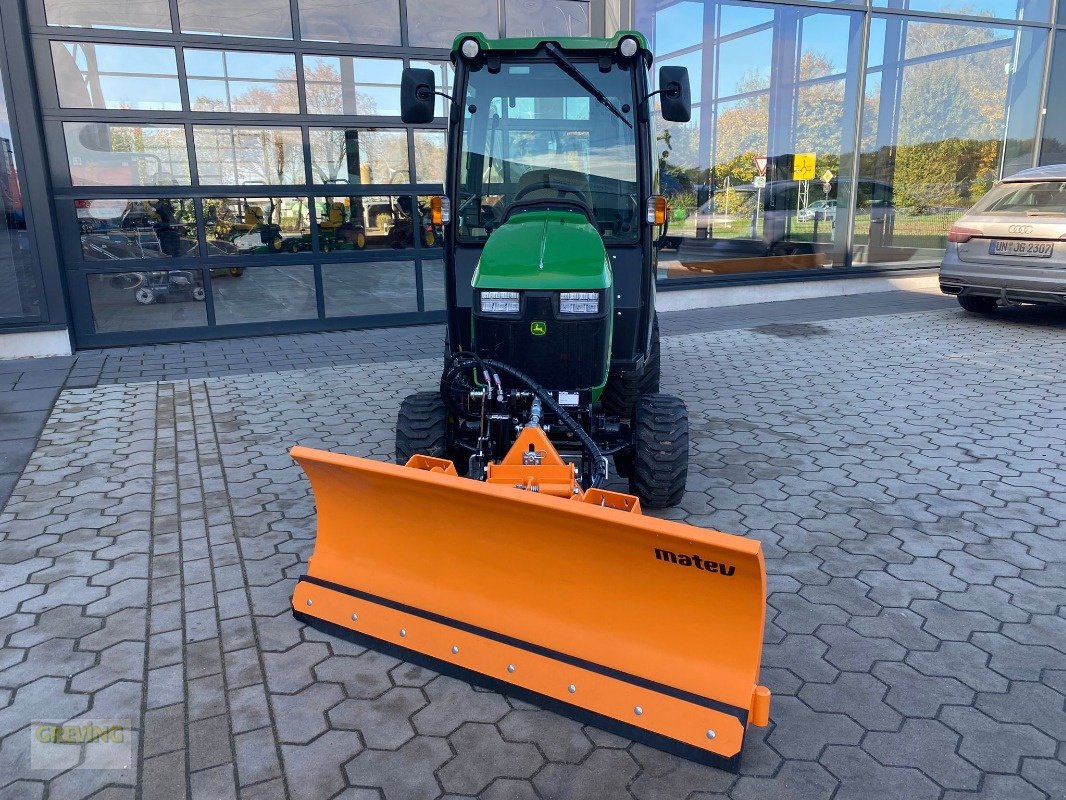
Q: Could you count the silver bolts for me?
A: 8